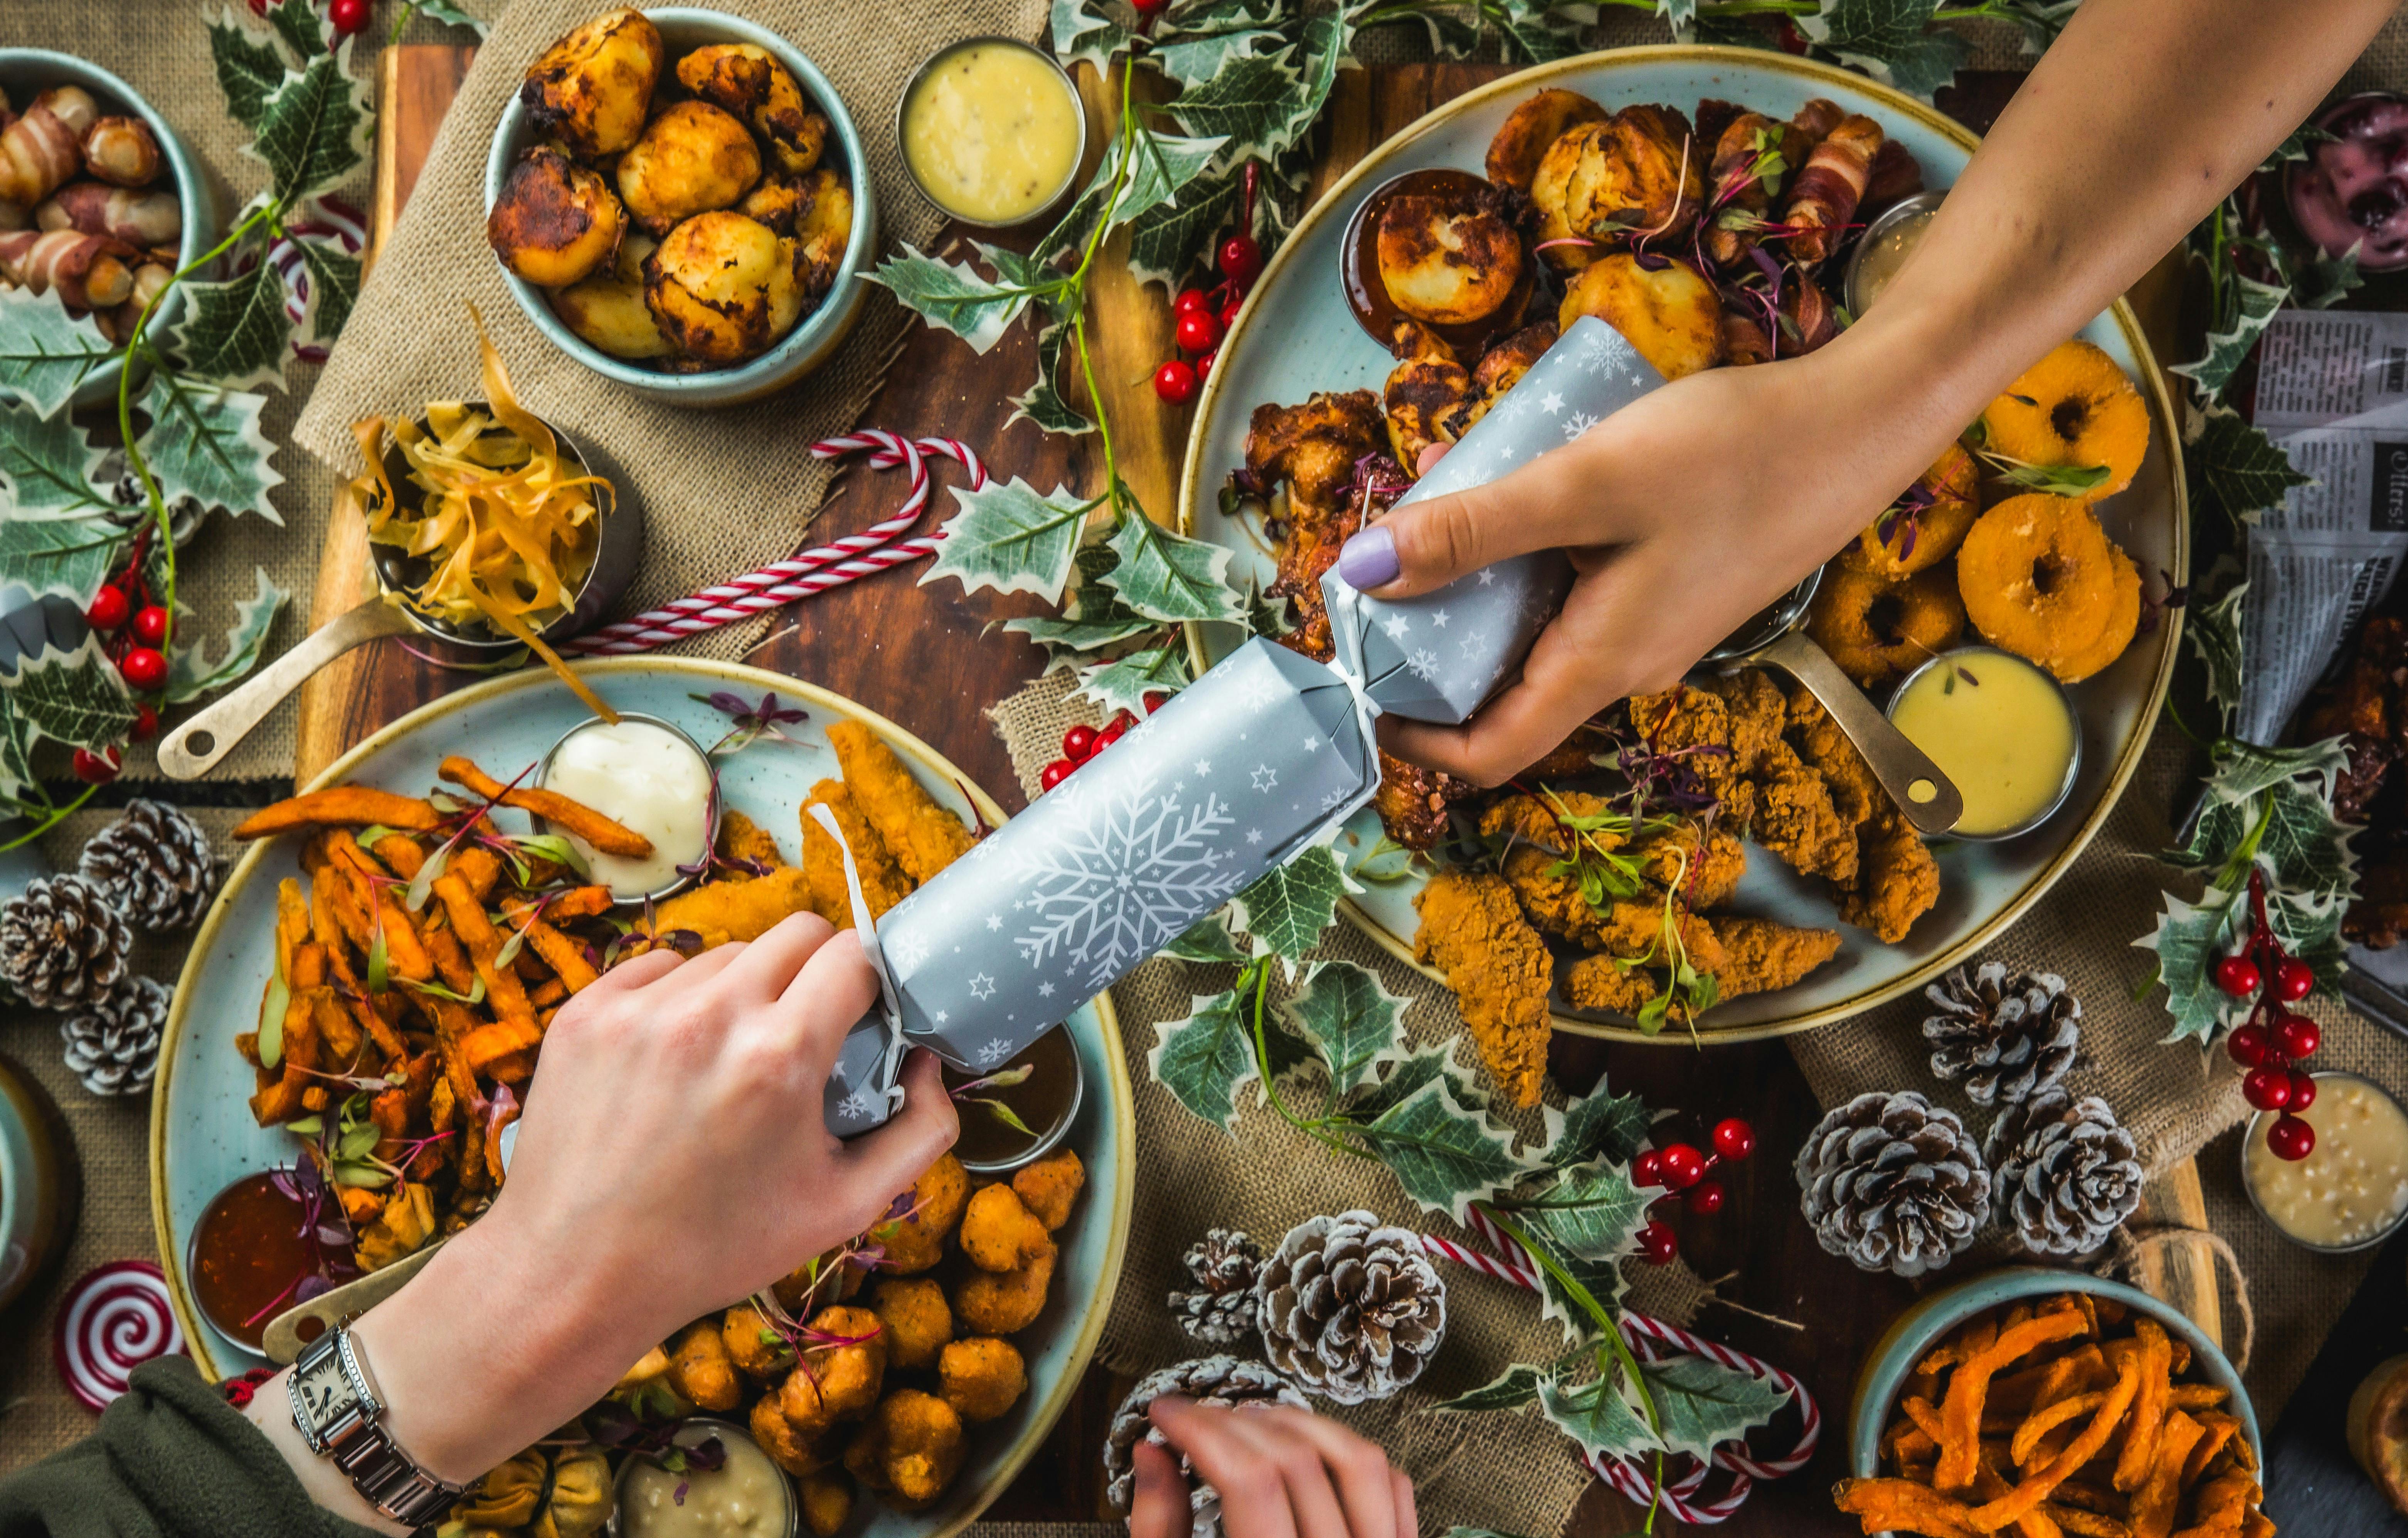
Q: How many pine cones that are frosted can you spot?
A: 9